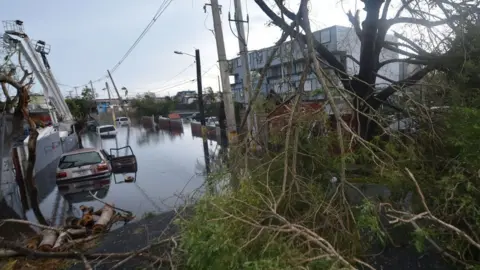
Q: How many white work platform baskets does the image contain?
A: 2